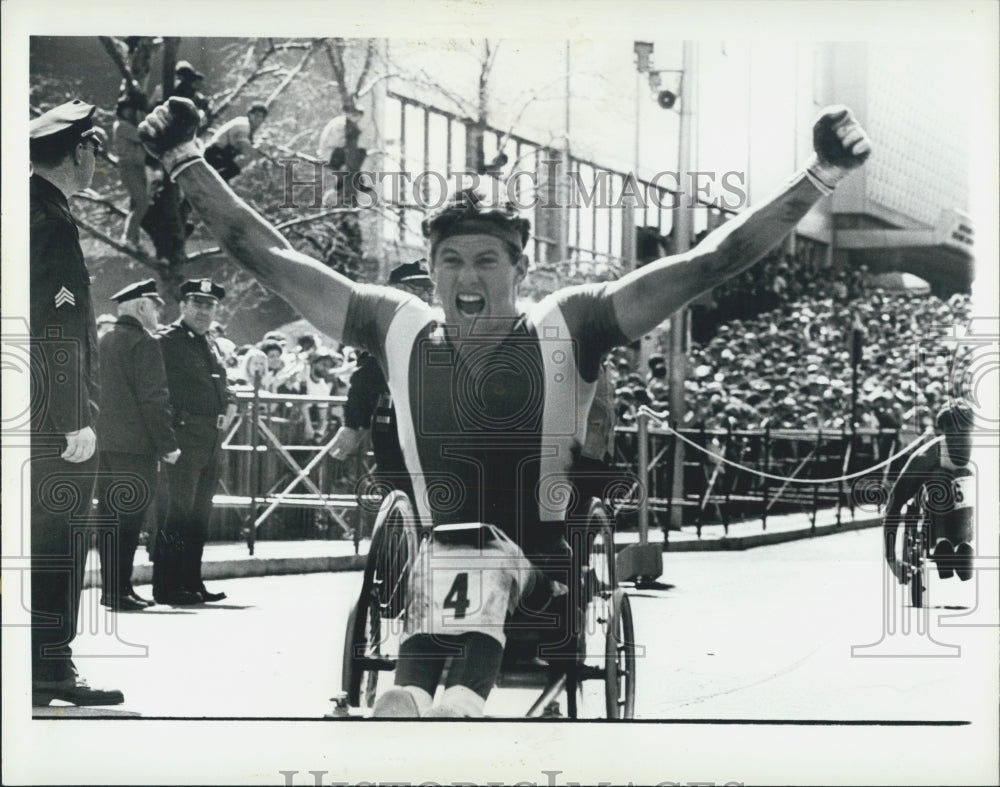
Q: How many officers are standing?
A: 4